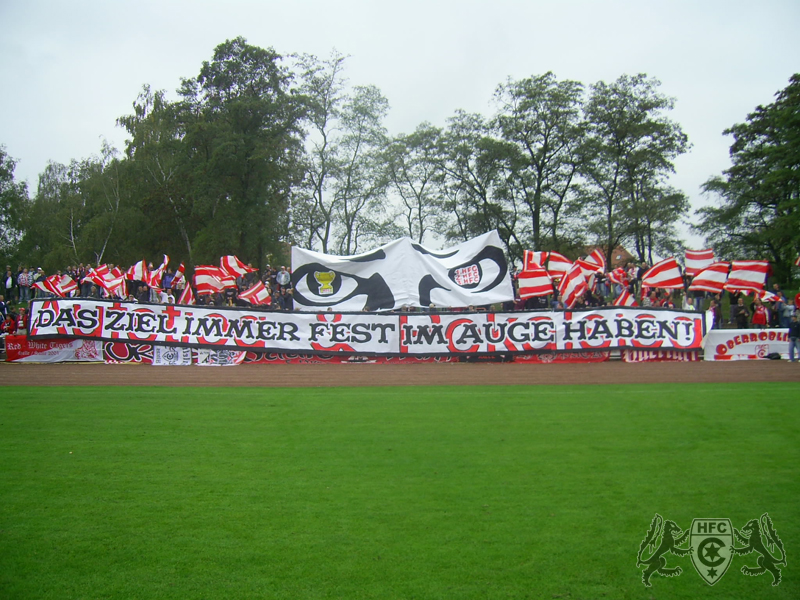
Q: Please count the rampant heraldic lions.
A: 2